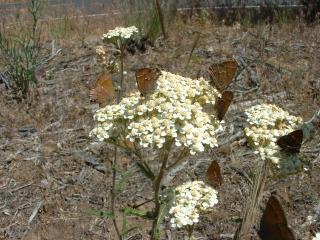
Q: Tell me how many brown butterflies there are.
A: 7